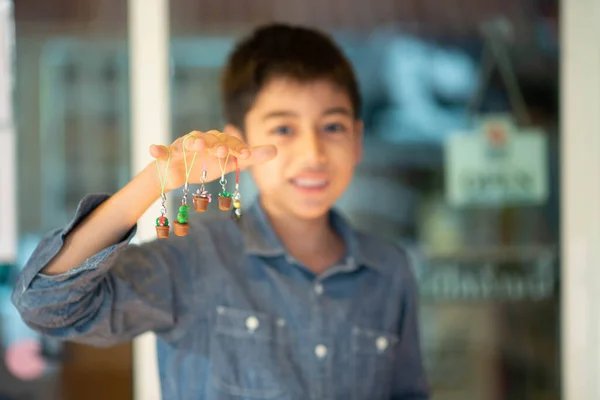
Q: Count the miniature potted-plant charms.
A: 4